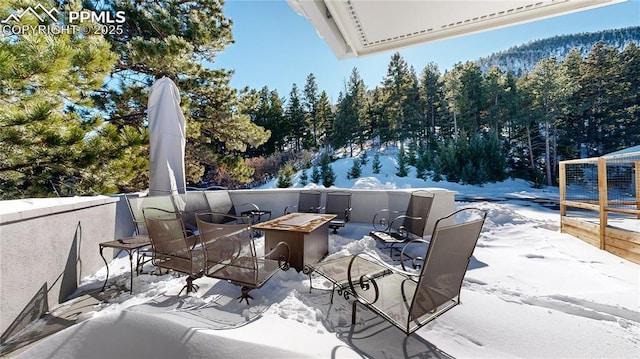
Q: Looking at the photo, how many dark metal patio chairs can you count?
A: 6